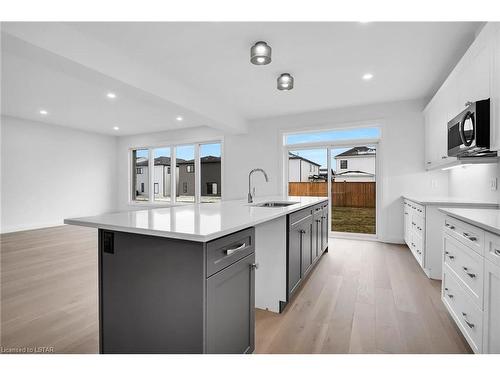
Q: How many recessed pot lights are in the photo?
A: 5